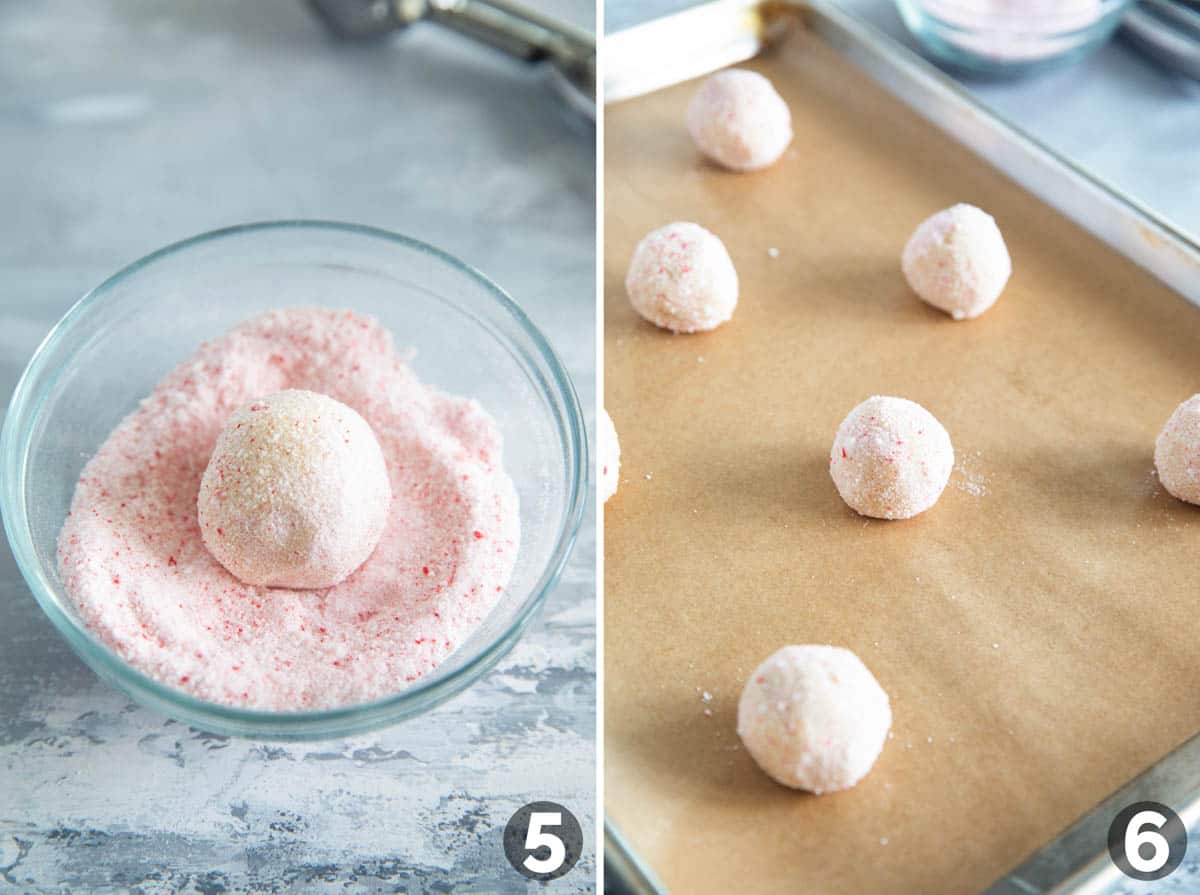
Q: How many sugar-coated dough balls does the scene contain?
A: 8